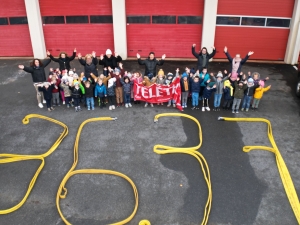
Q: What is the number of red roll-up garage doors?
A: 4